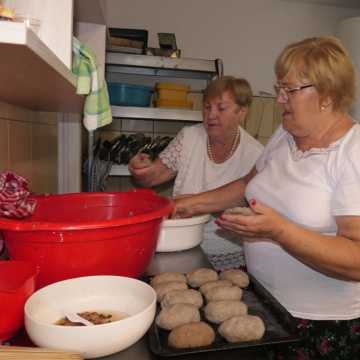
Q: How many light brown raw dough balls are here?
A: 11